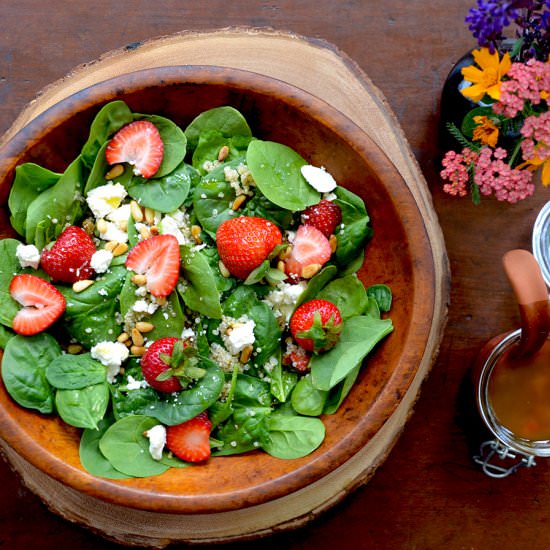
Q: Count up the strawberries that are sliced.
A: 5